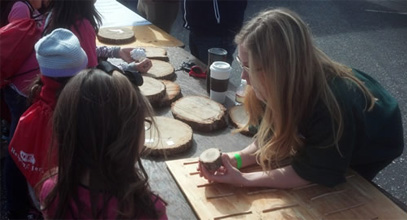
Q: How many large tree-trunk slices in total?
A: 8